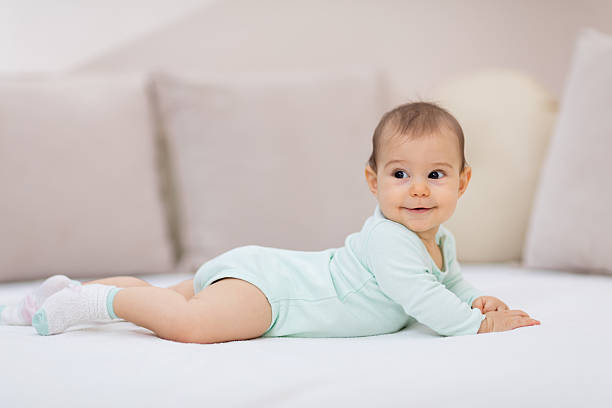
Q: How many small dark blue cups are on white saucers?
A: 0